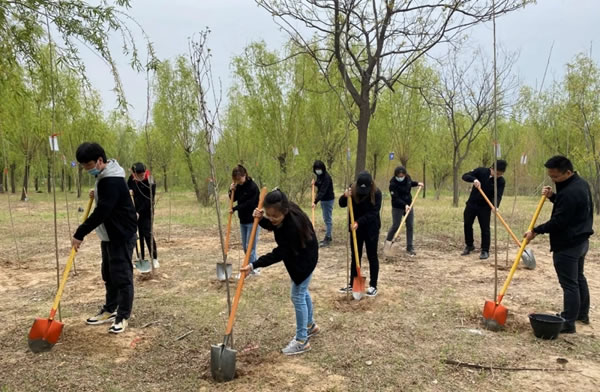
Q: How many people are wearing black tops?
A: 9